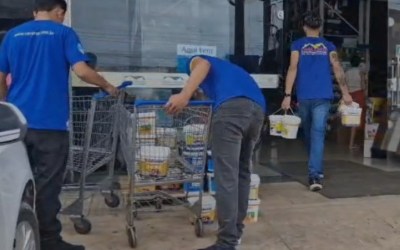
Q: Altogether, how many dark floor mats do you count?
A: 1